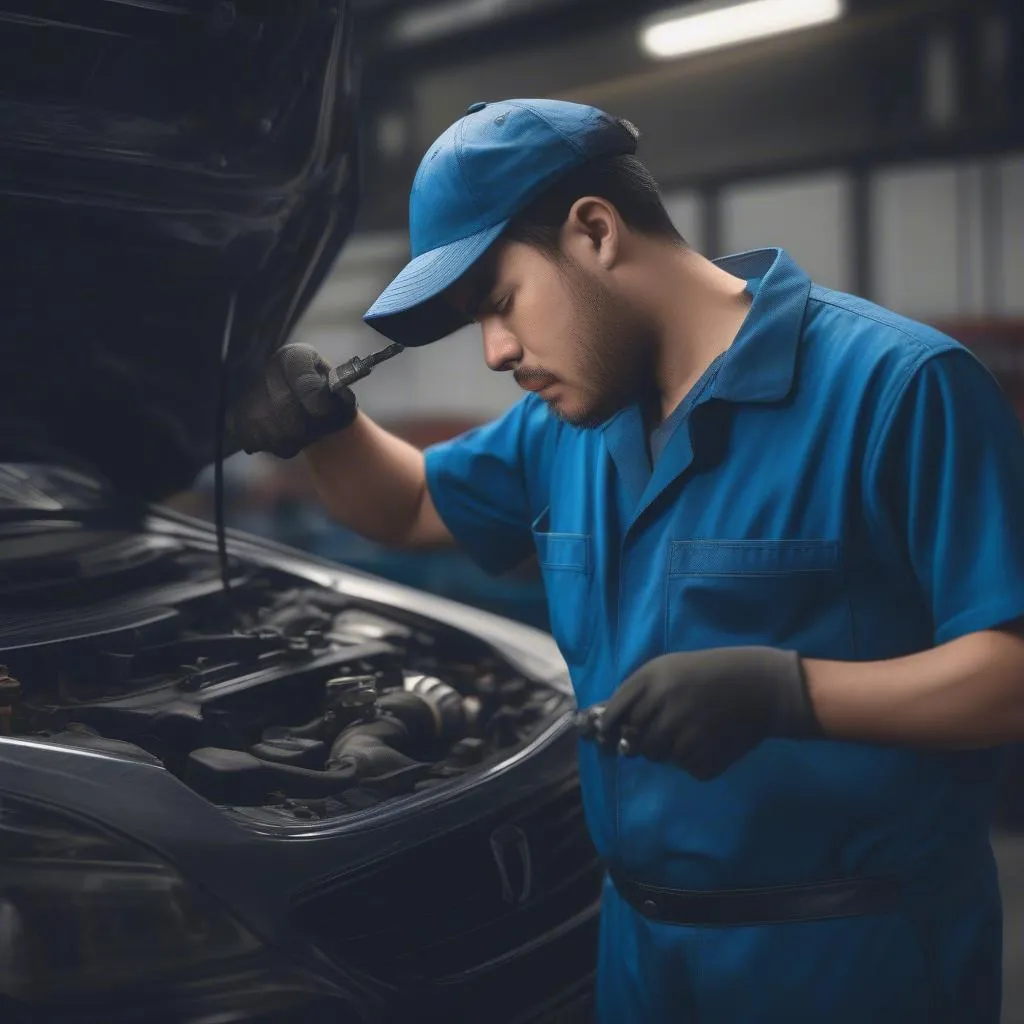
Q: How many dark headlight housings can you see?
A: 1